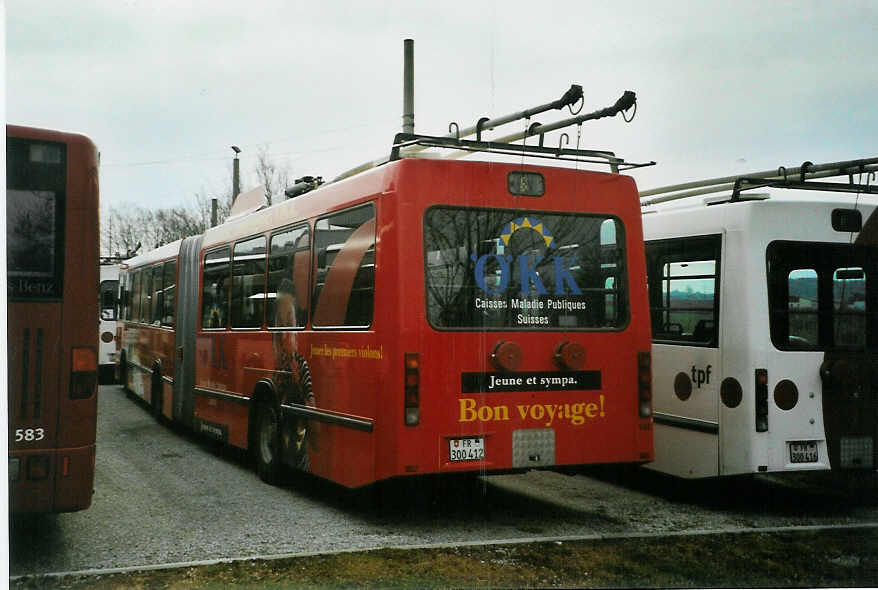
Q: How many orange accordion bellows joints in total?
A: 0